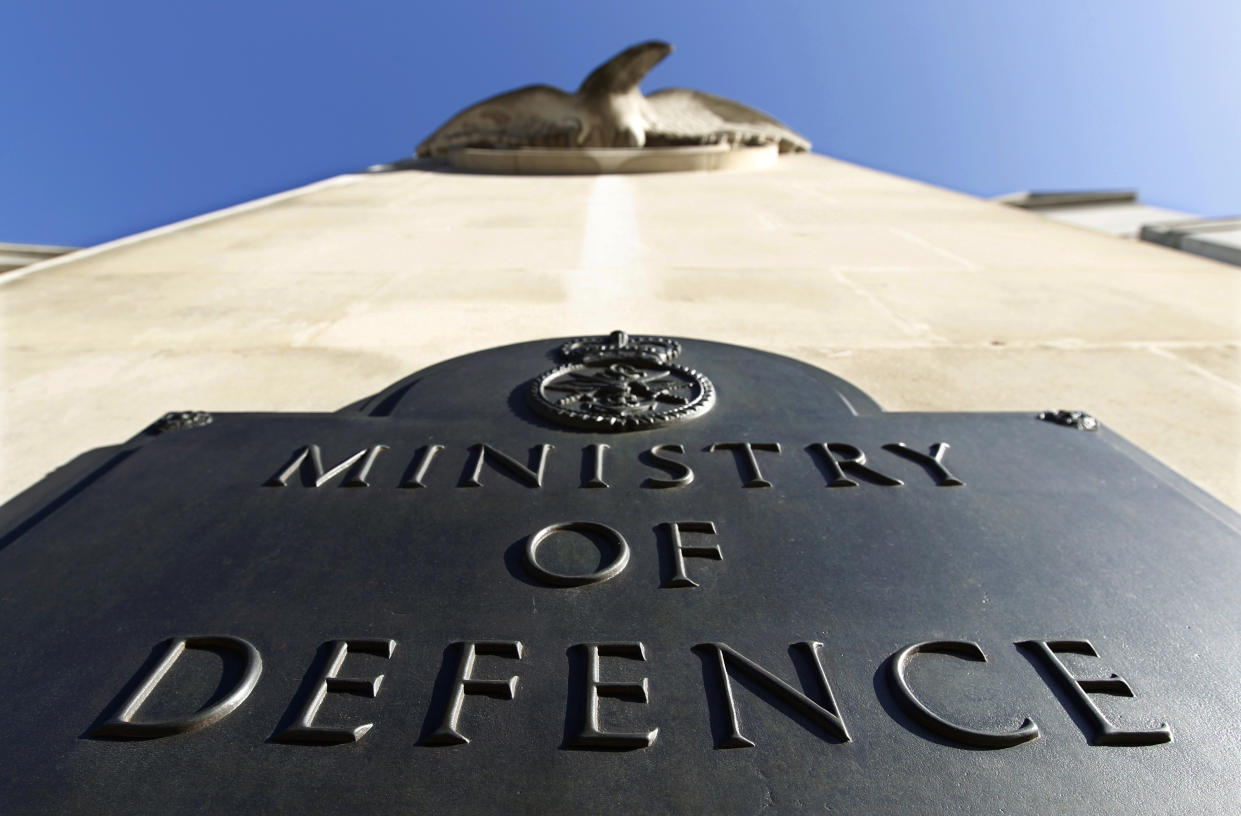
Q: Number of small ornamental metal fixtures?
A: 2